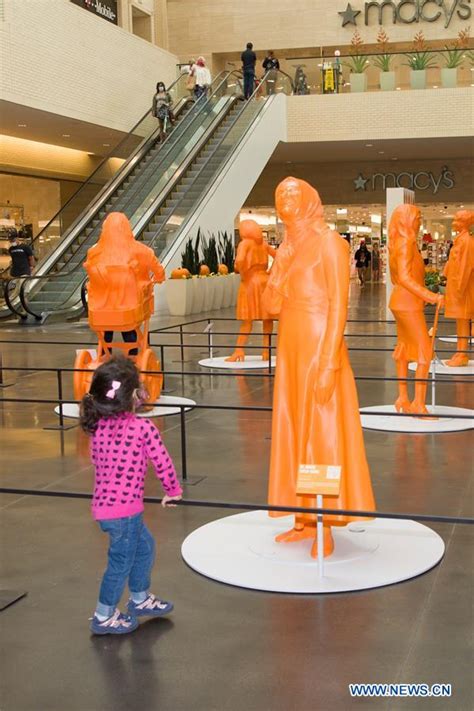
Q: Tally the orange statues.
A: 5